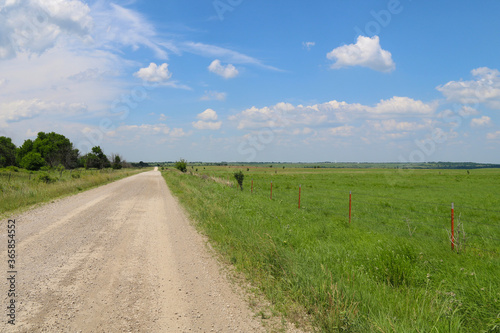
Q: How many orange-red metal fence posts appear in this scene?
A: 5